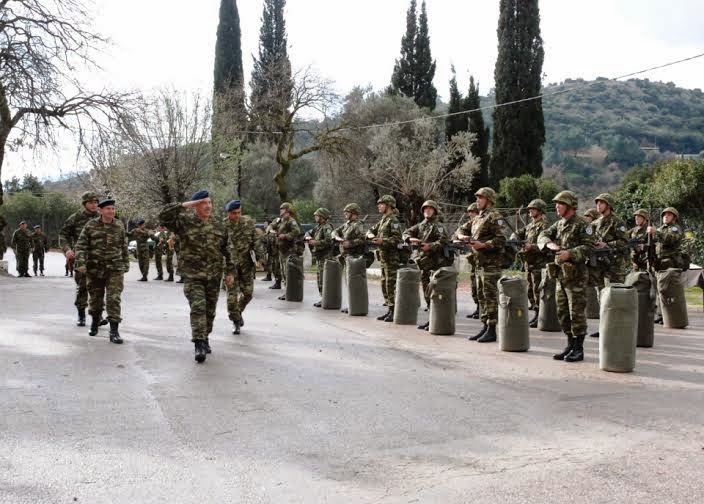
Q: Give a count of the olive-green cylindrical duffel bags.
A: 11